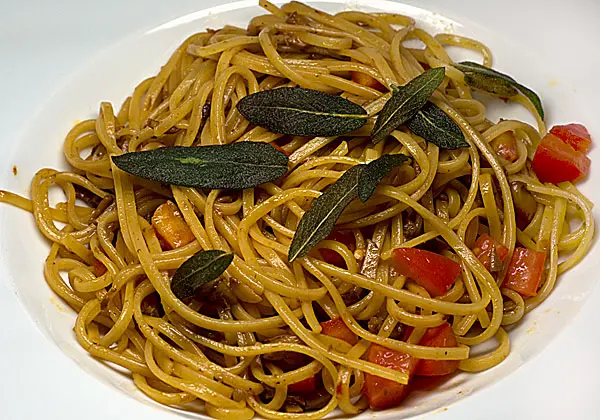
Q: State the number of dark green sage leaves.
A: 8